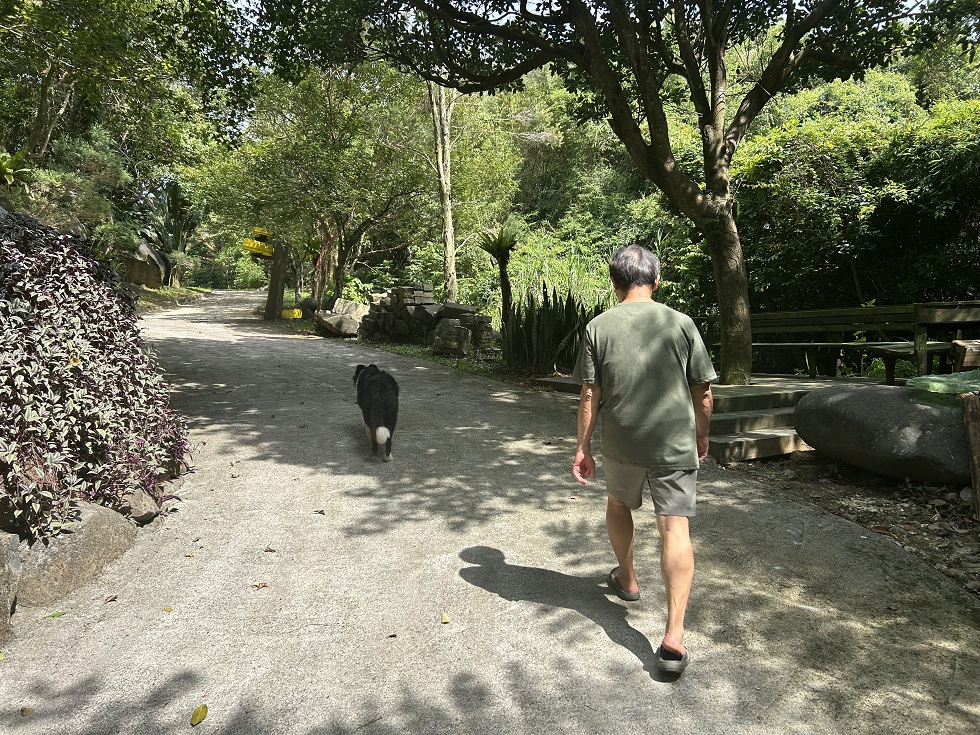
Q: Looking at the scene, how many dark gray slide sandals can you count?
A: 2